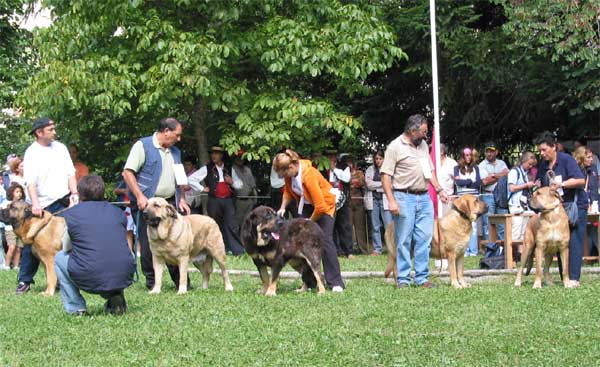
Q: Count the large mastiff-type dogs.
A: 5